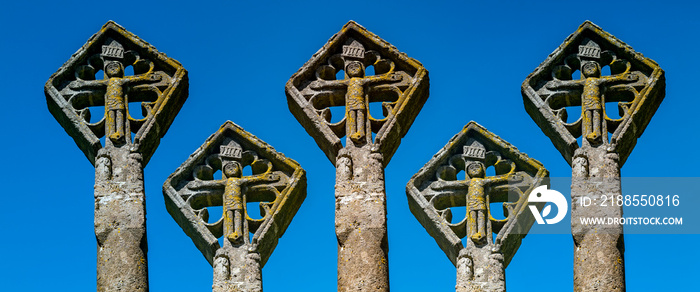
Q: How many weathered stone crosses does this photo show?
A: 5